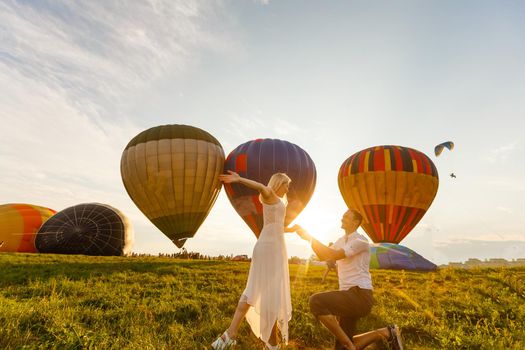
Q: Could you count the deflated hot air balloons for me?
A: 3